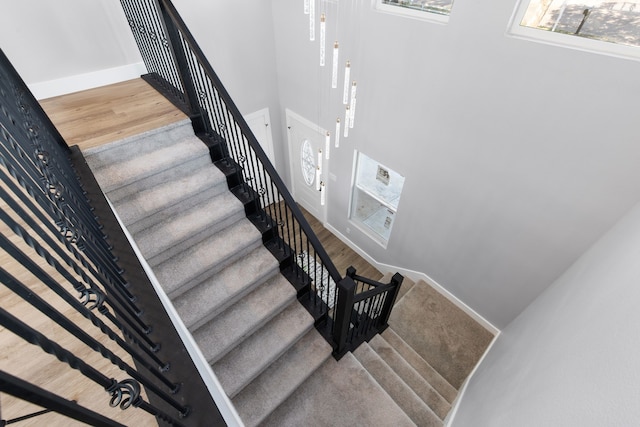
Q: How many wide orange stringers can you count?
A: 0